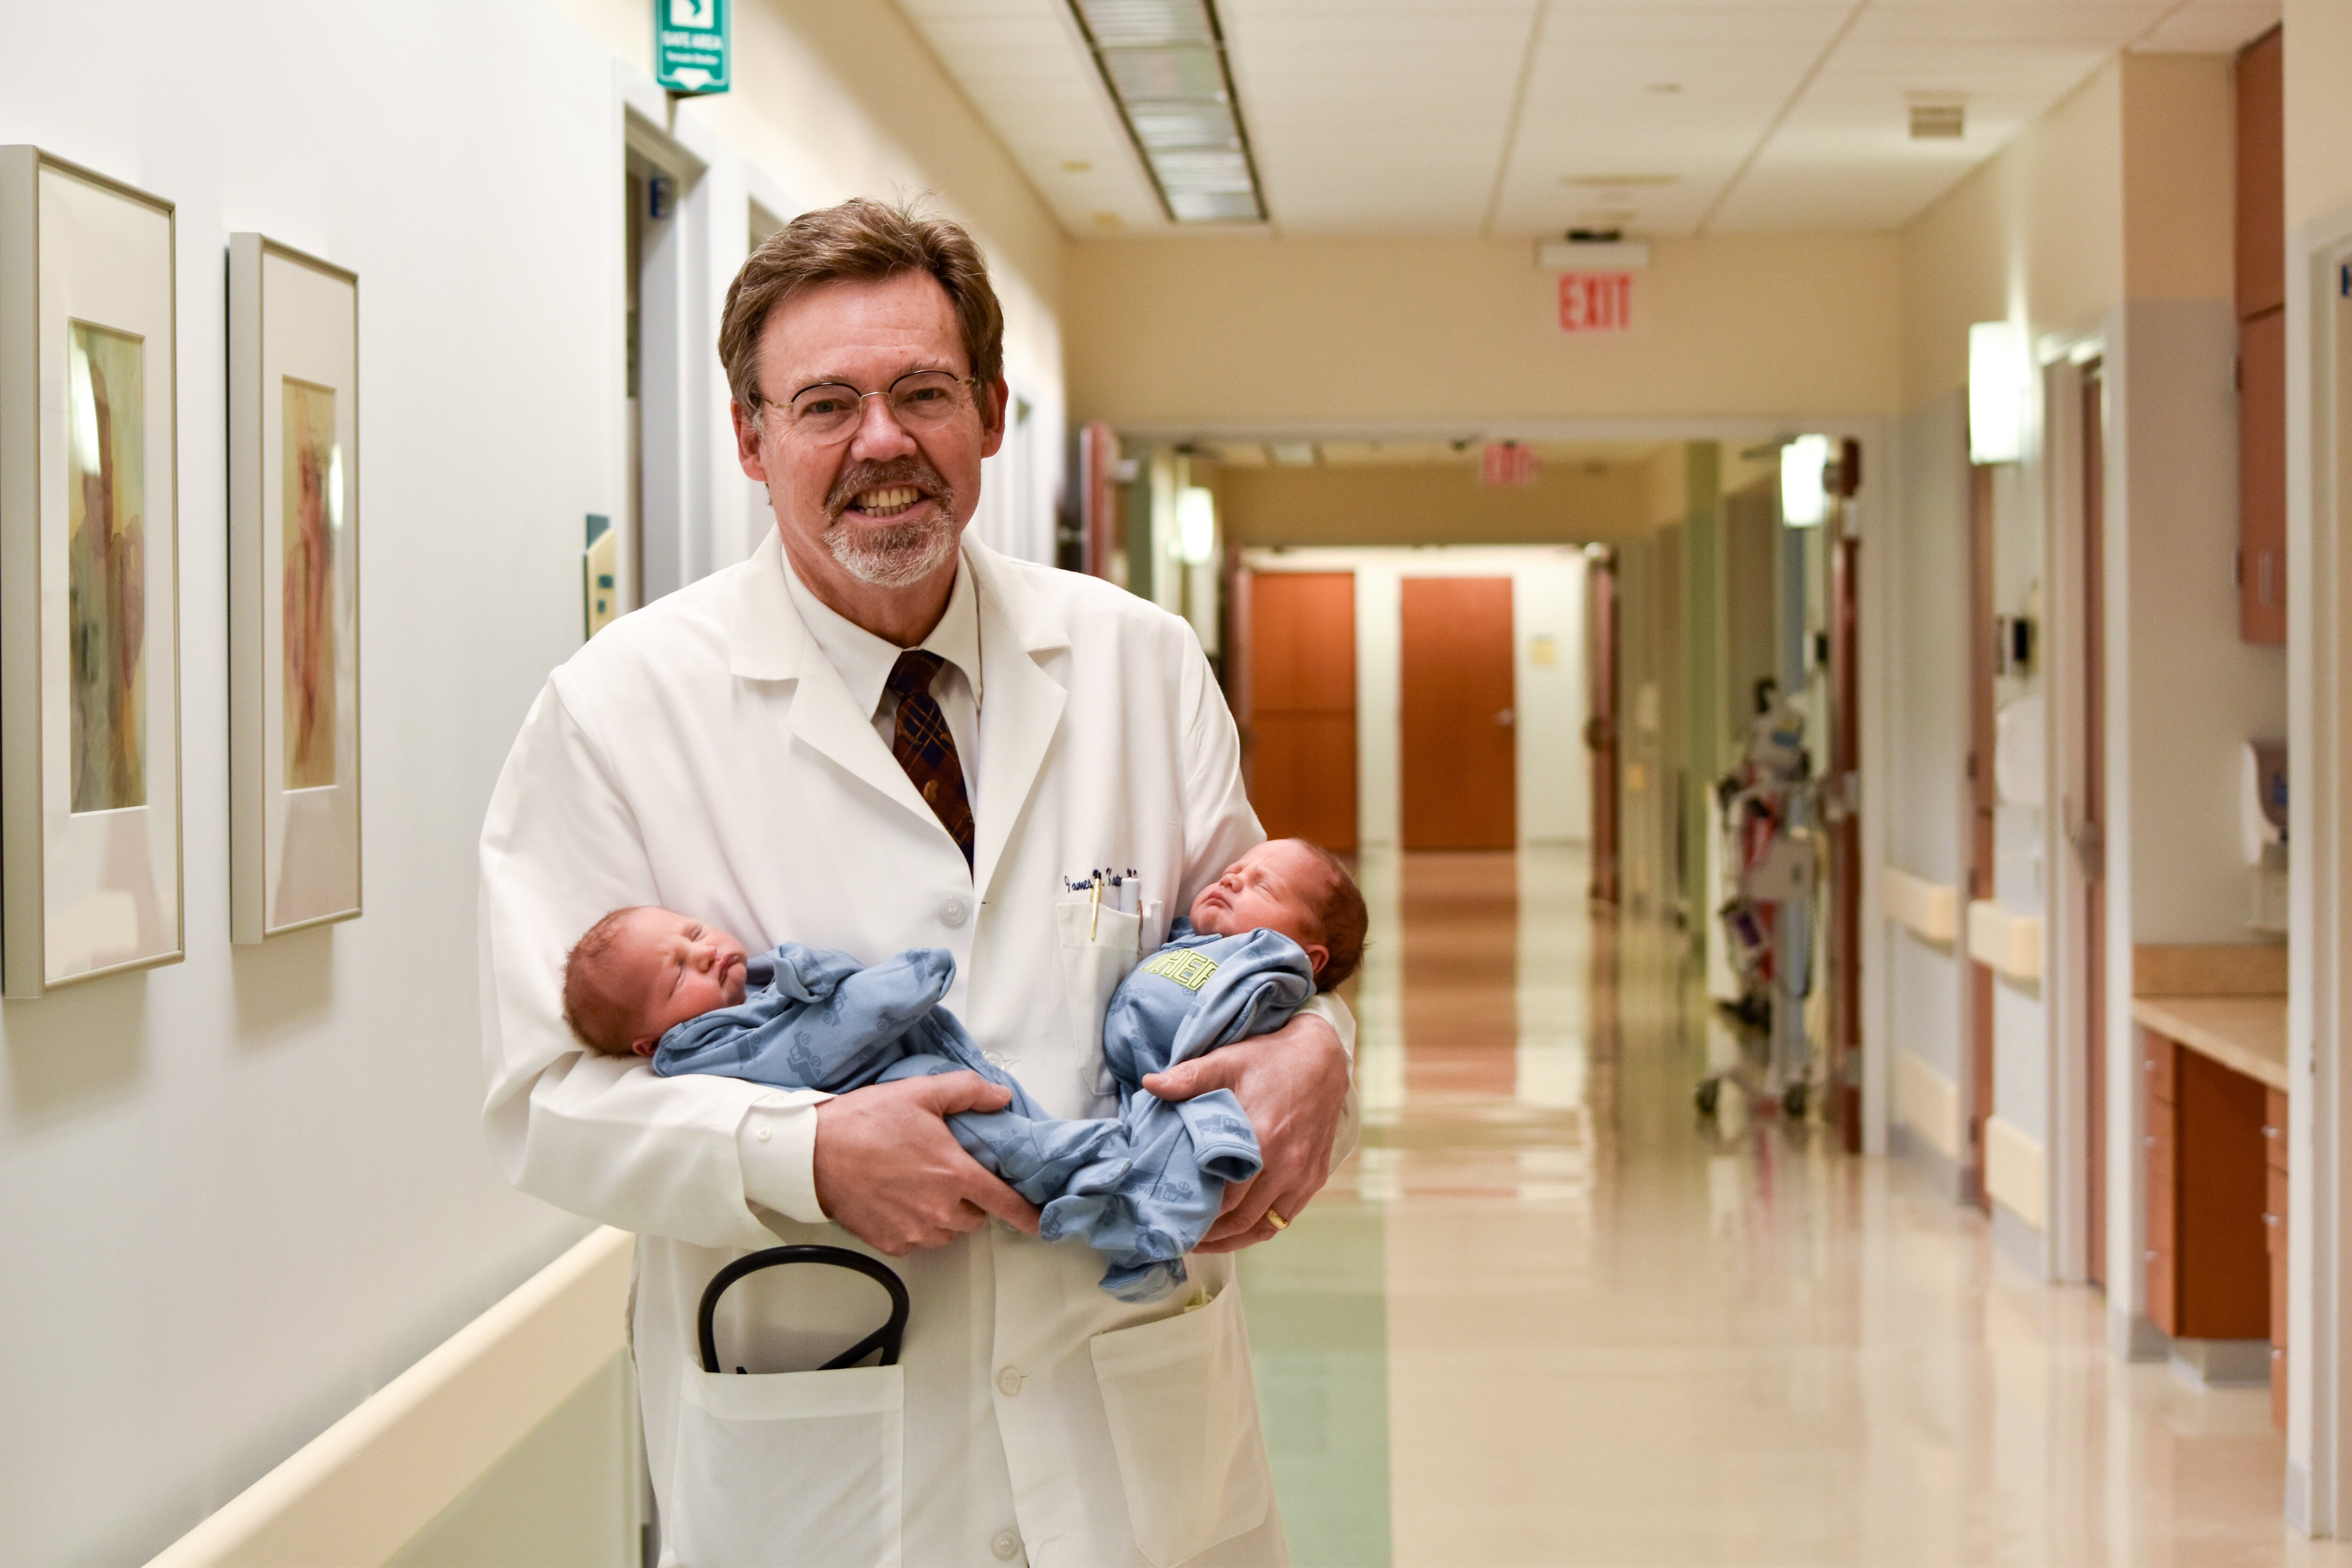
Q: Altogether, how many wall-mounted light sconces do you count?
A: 3